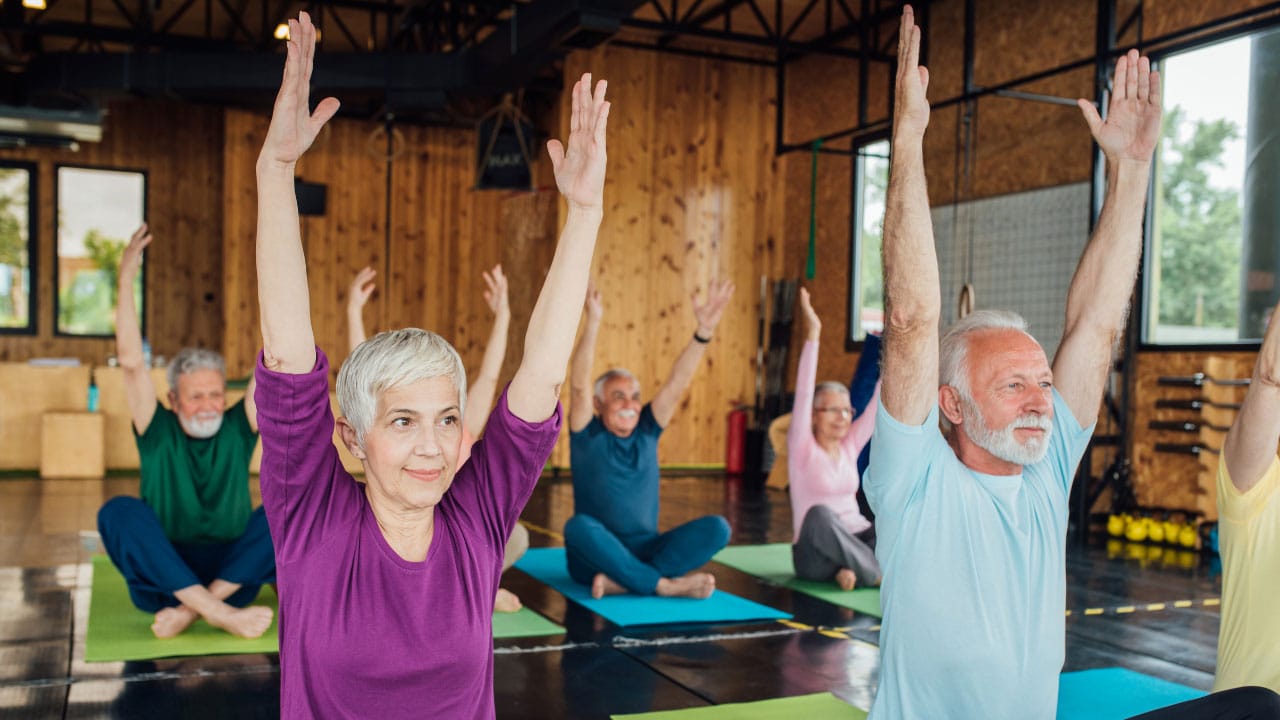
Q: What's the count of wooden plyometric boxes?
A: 1